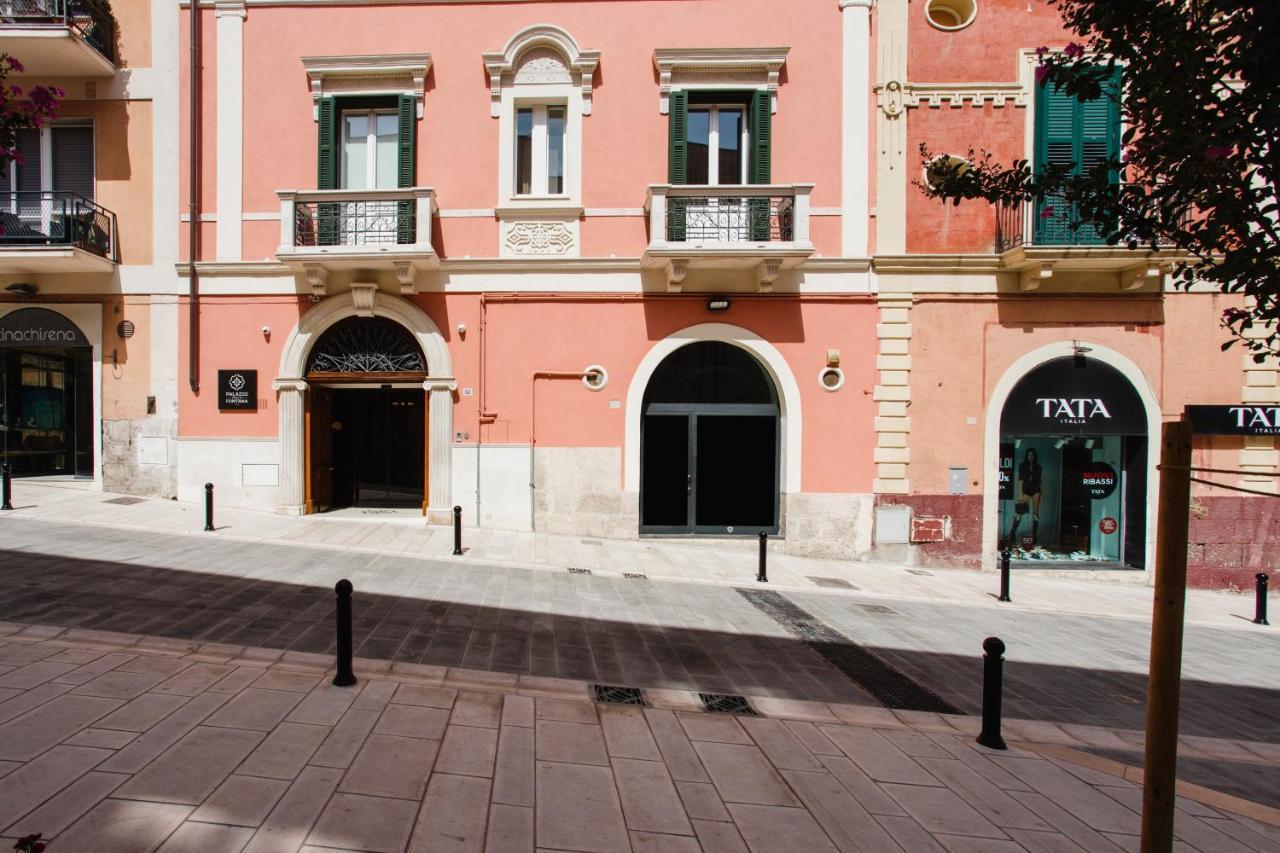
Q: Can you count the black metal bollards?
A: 8